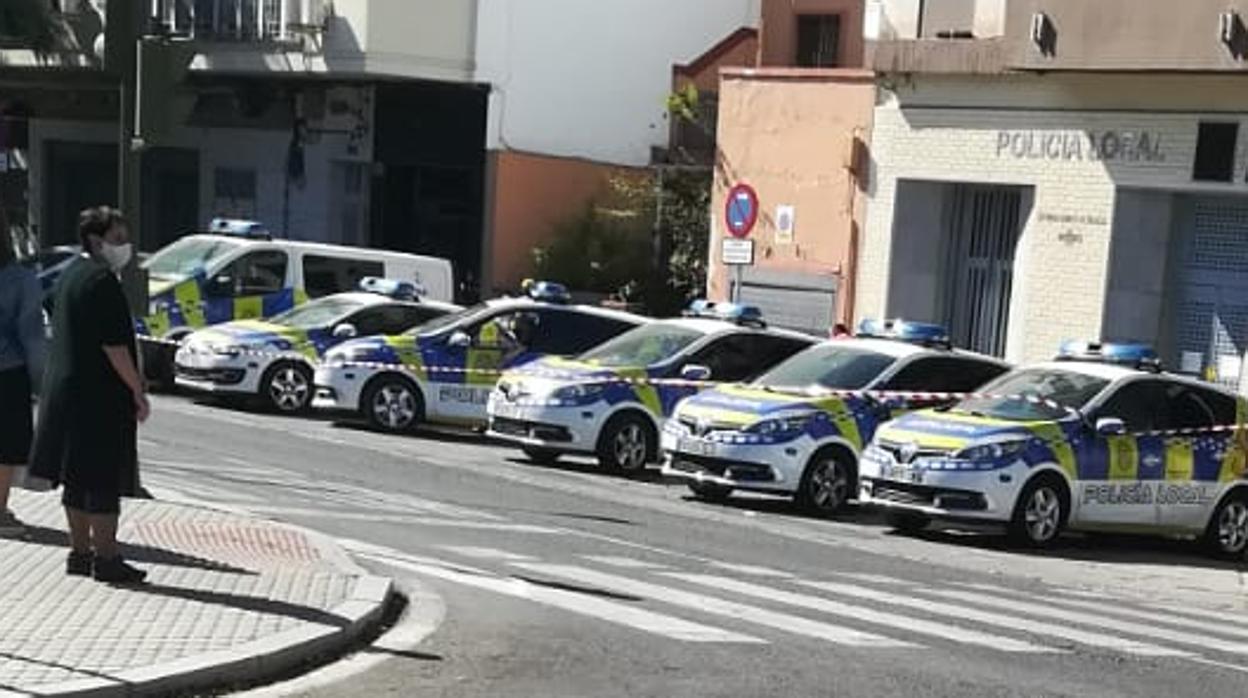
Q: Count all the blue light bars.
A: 6